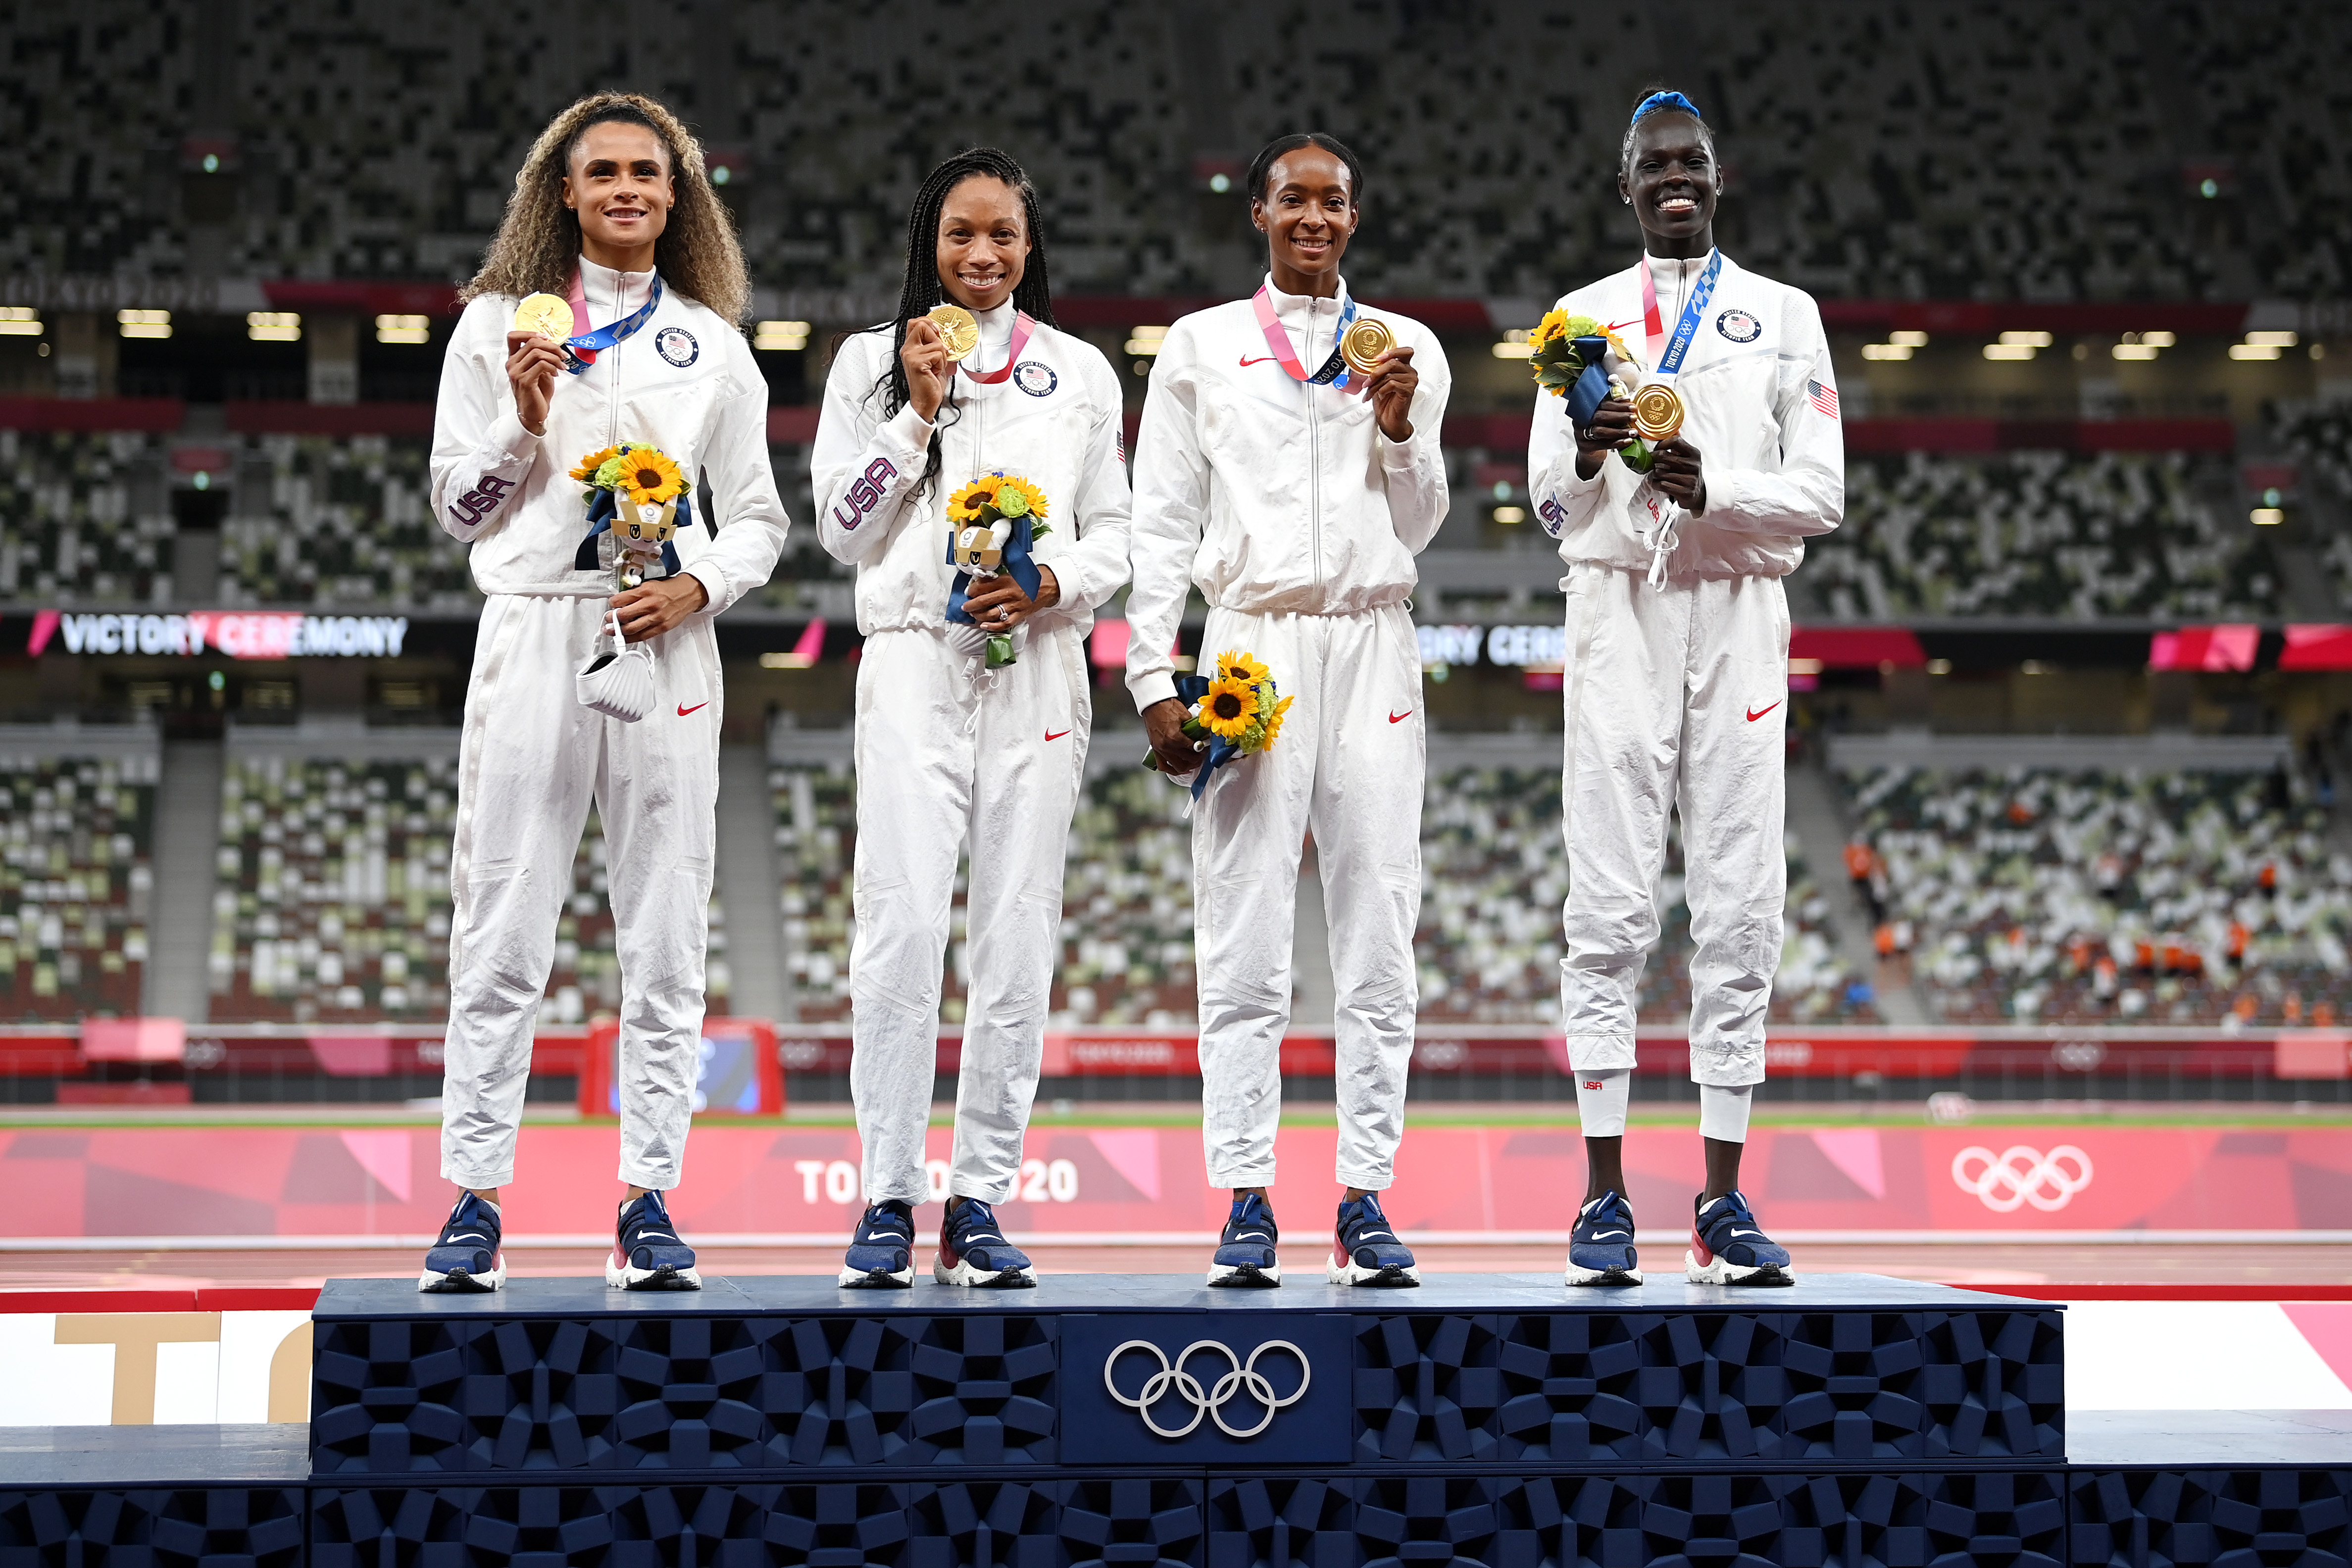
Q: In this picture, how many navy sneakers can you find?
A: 8